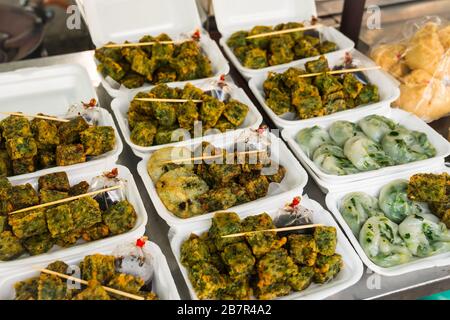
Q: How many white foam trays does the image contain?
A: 11